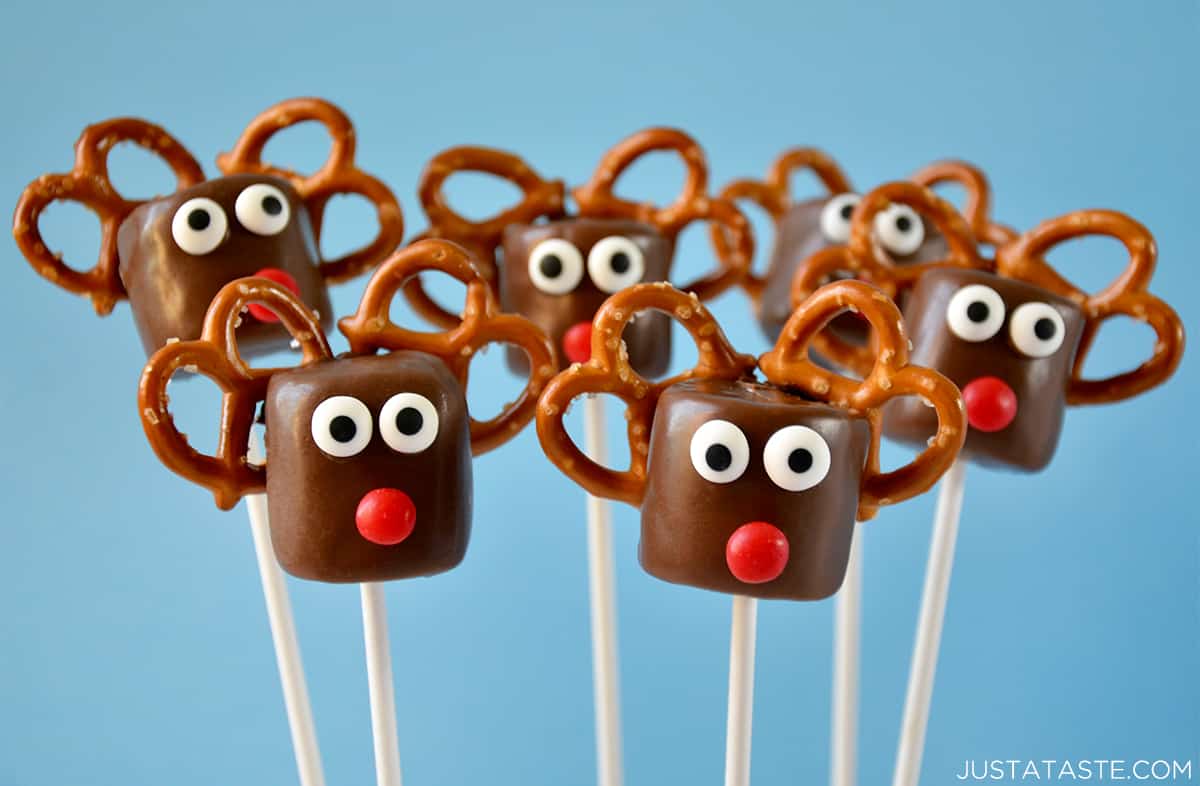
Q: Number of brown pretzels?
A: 12